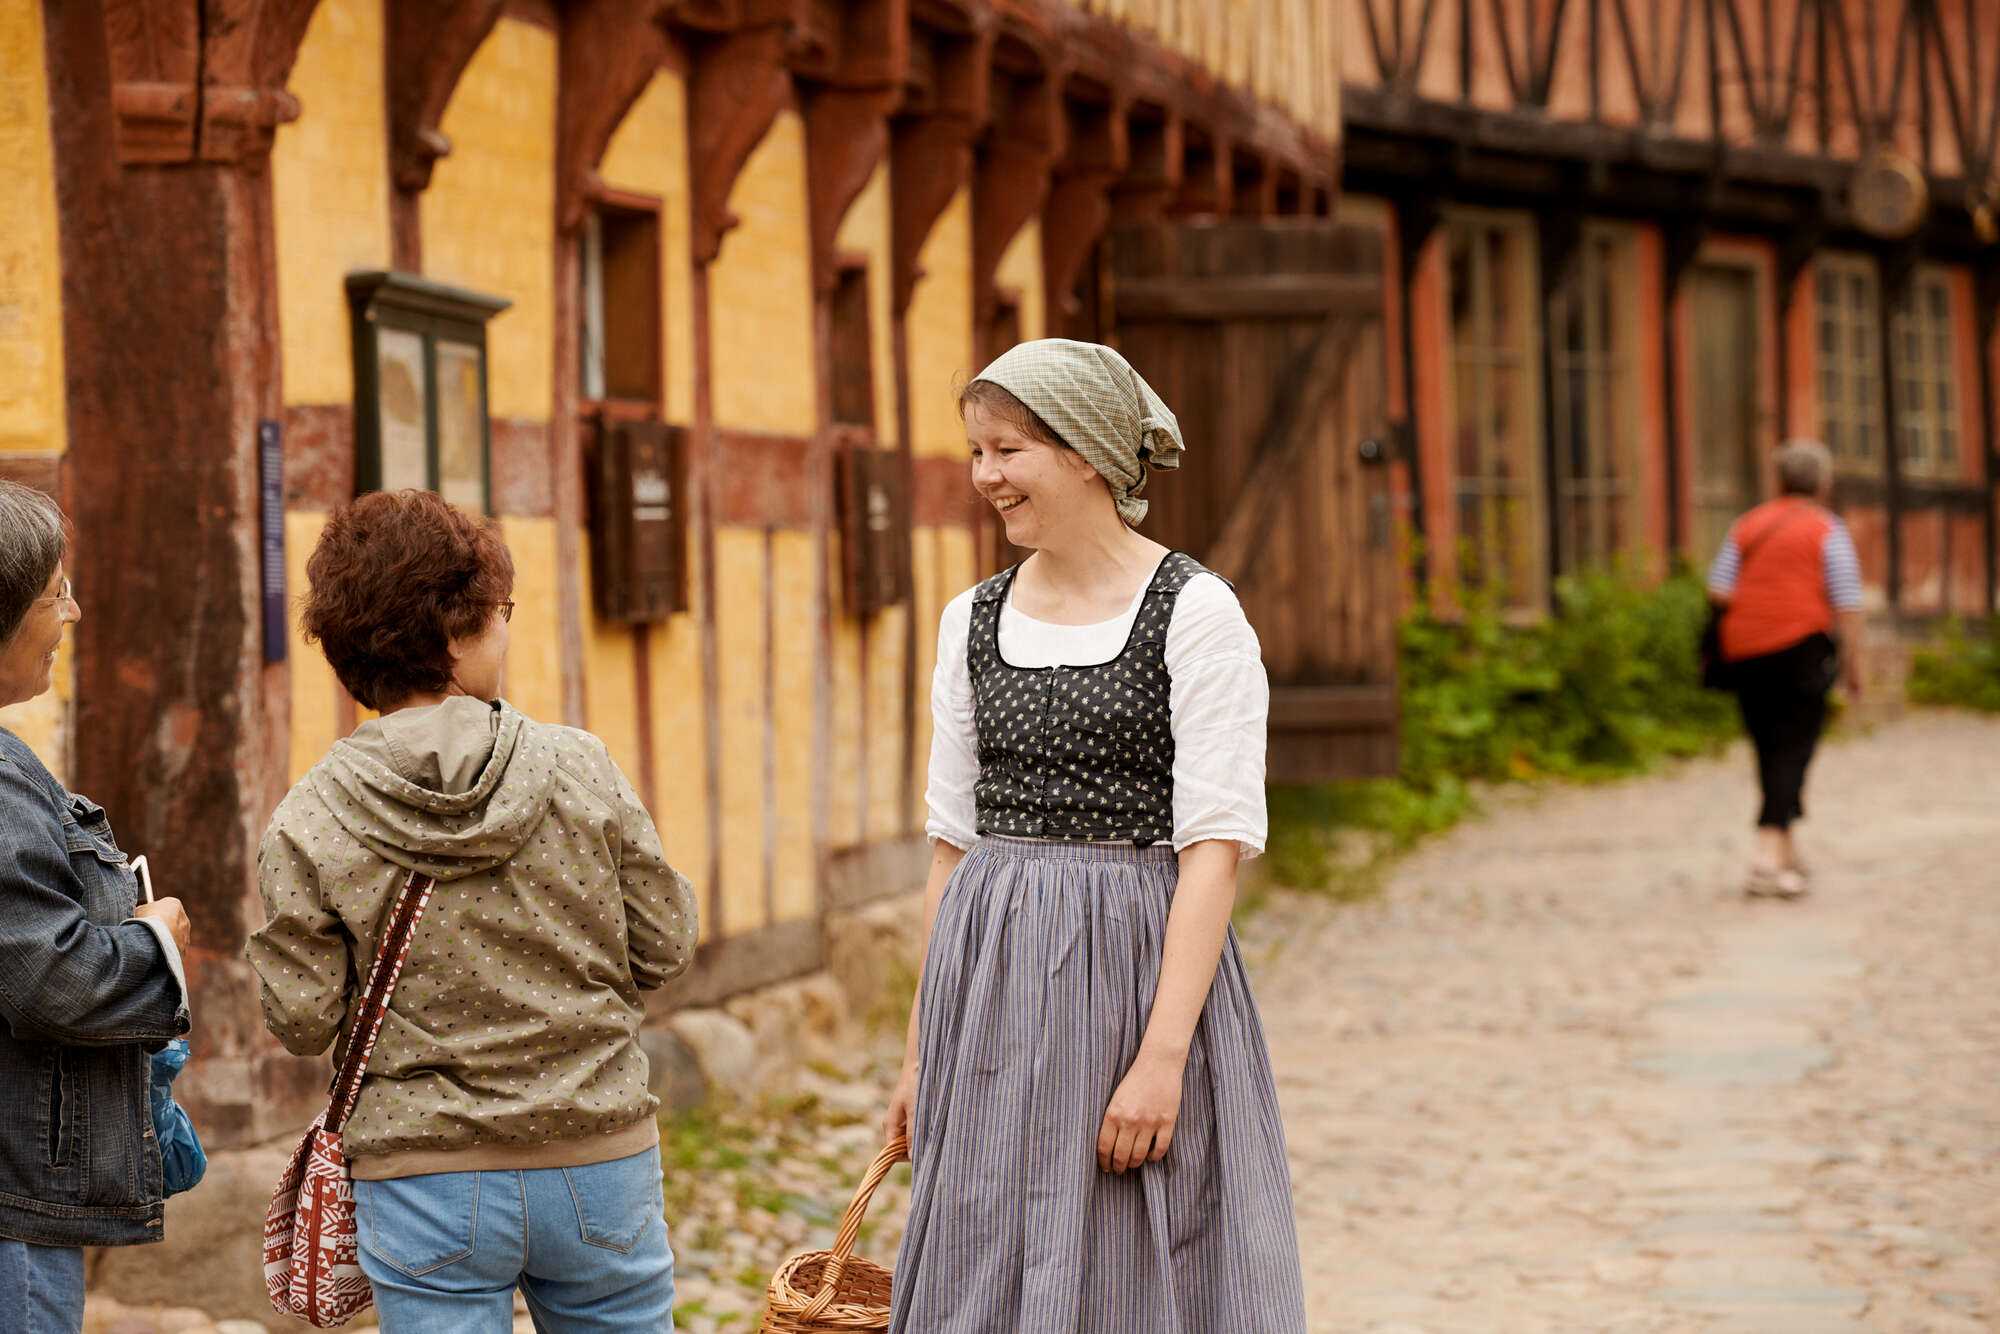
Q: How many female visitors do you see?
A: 3